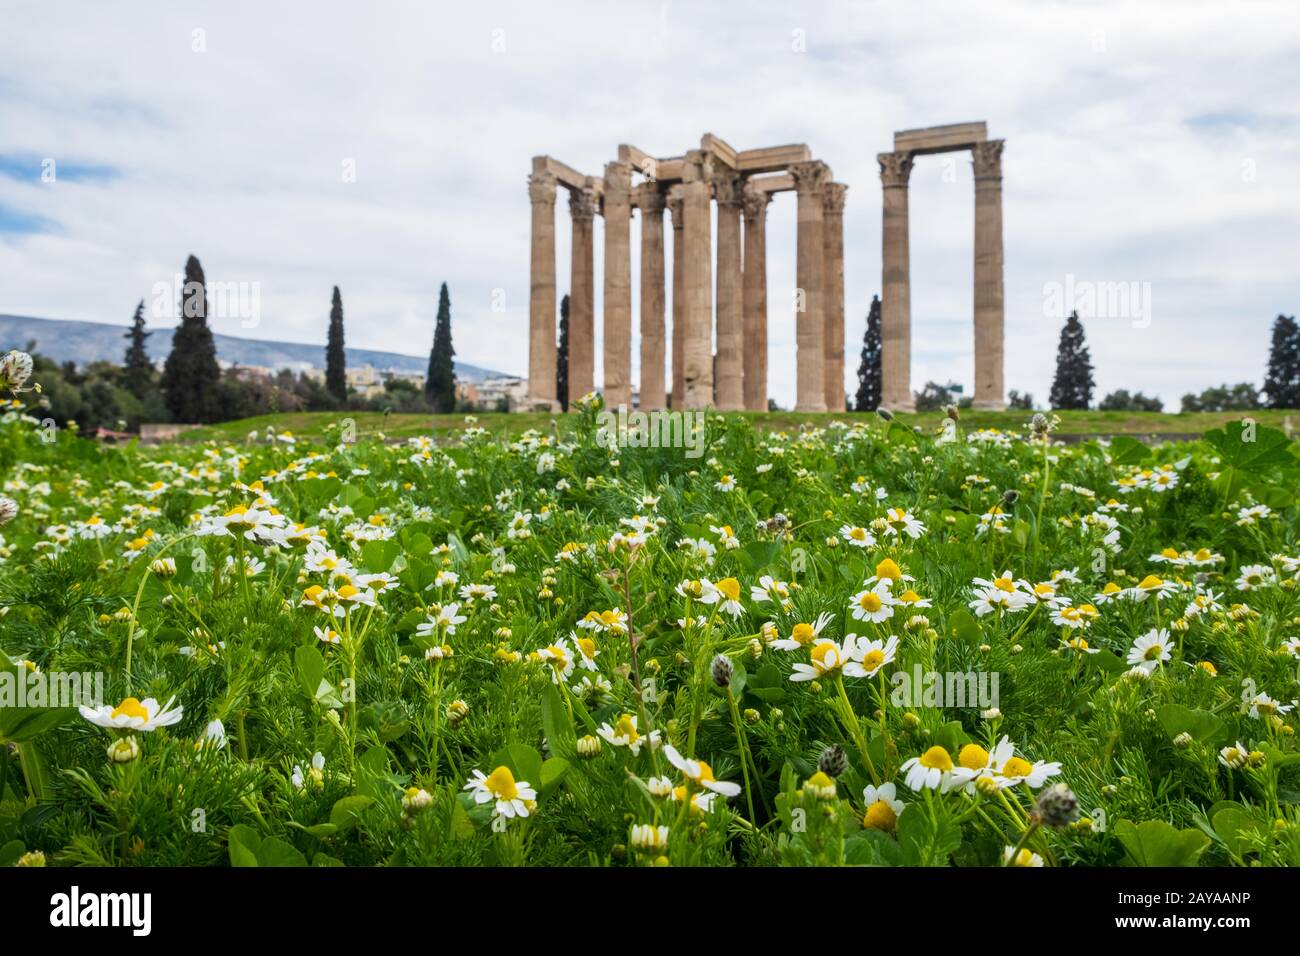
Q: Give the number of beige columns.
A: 12